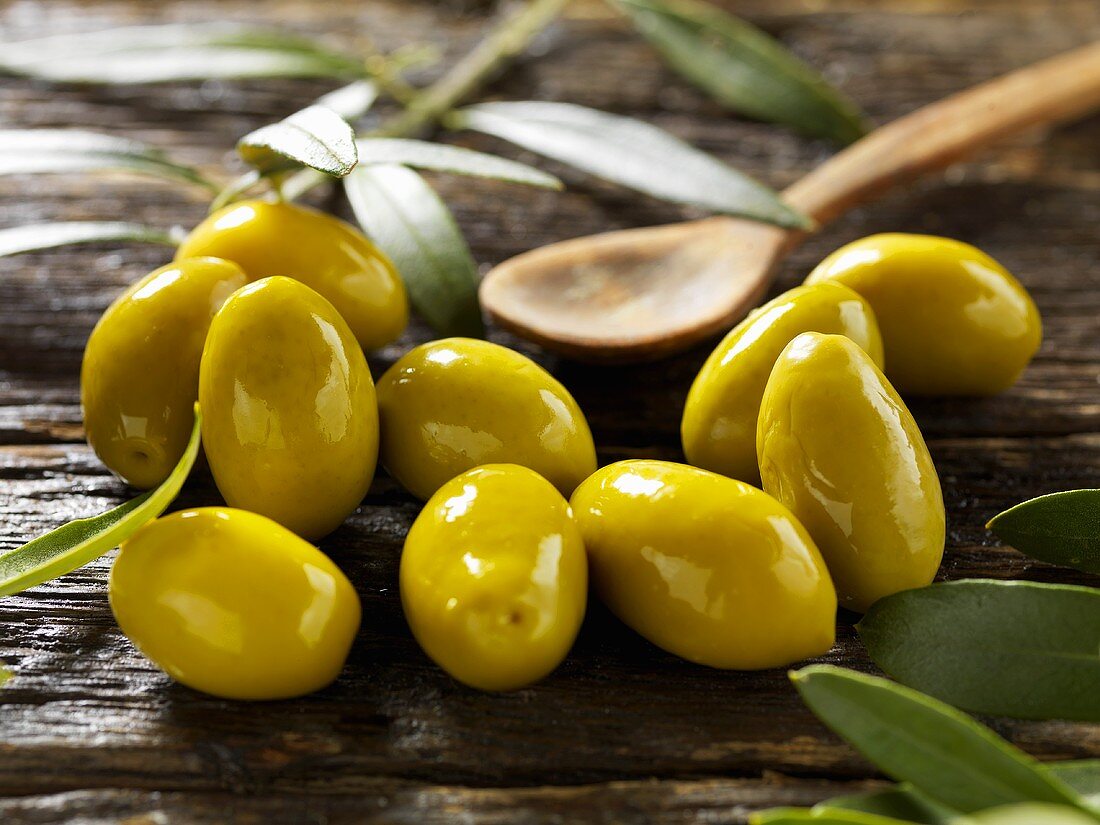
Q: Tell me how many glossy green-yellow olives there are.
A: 10